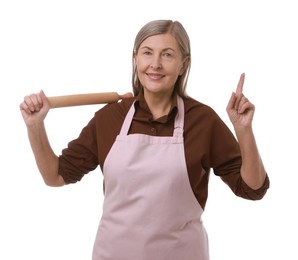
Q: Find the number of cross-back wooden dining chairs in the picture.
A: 0